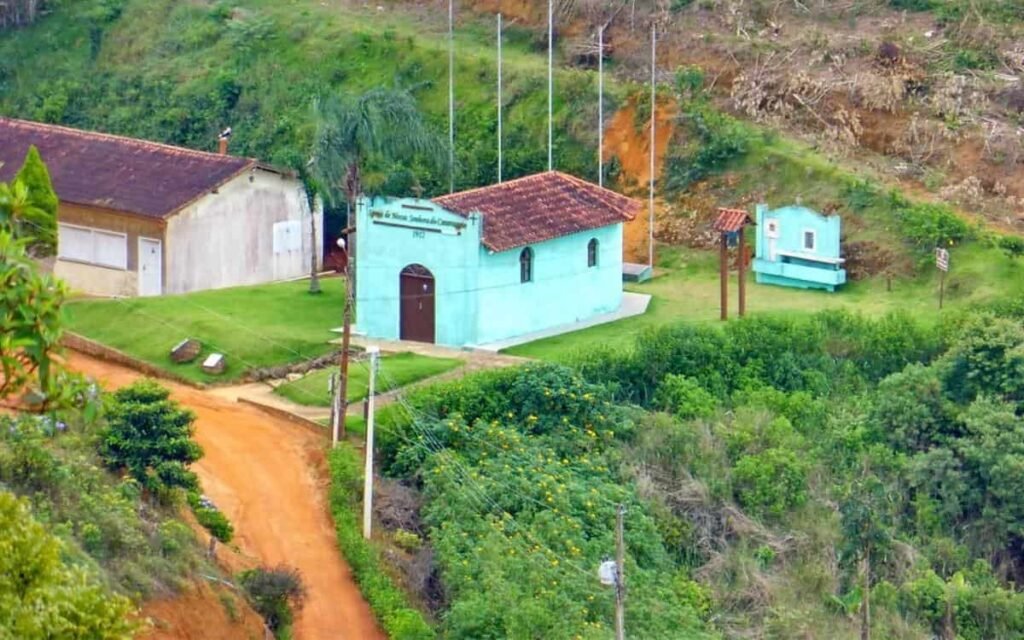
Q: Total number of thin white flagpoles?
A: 5